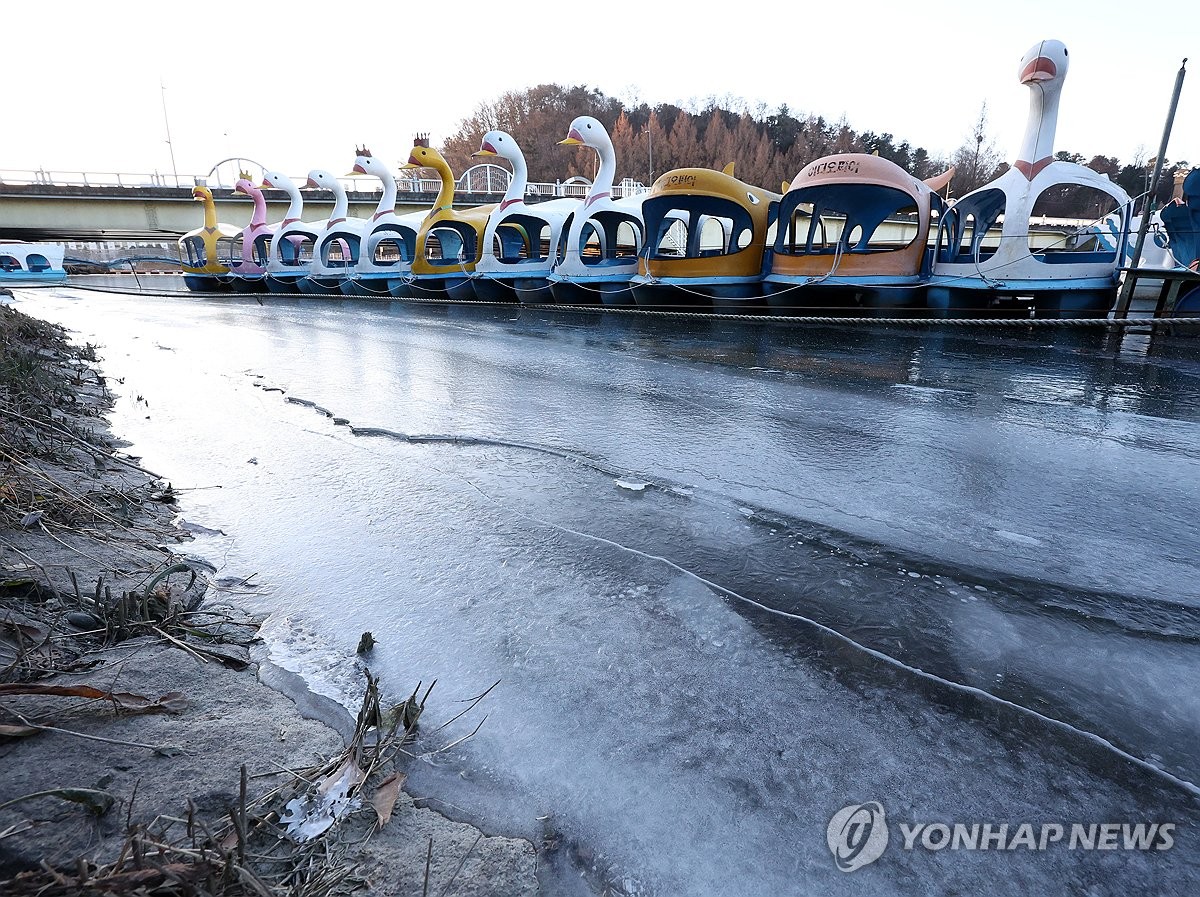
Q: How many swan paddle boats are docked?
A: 9